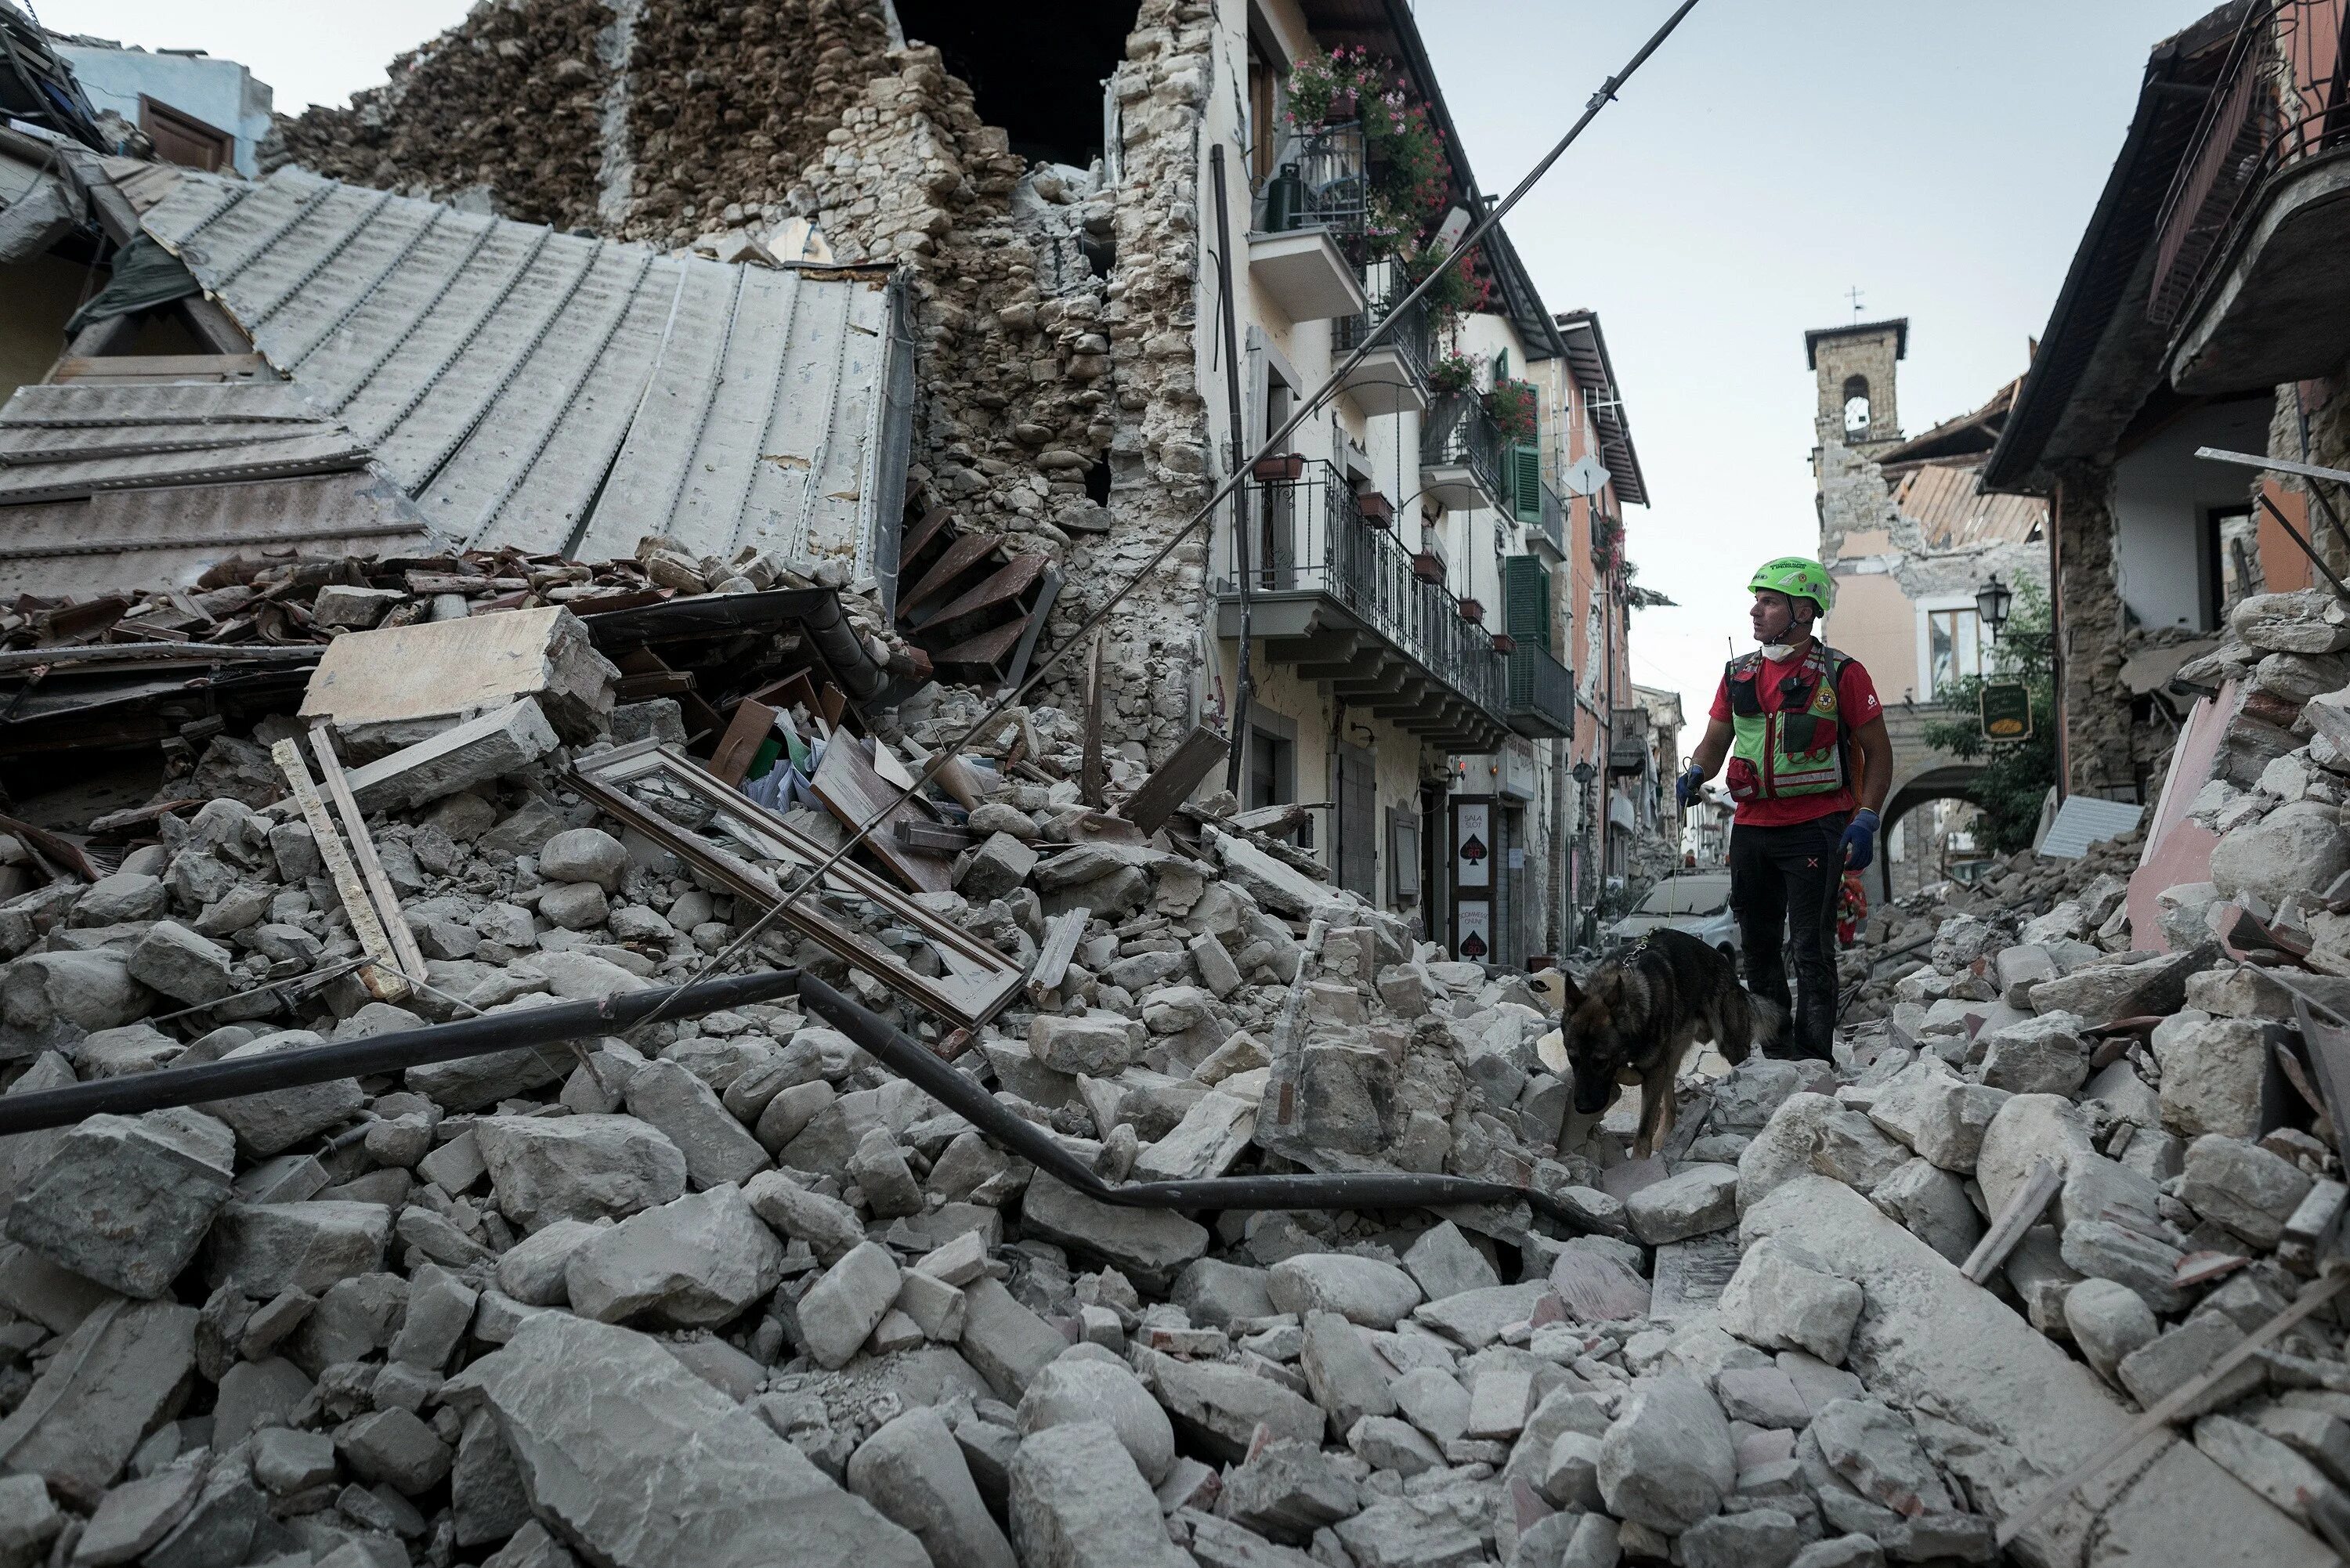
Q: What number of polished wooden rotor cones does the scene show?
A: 0